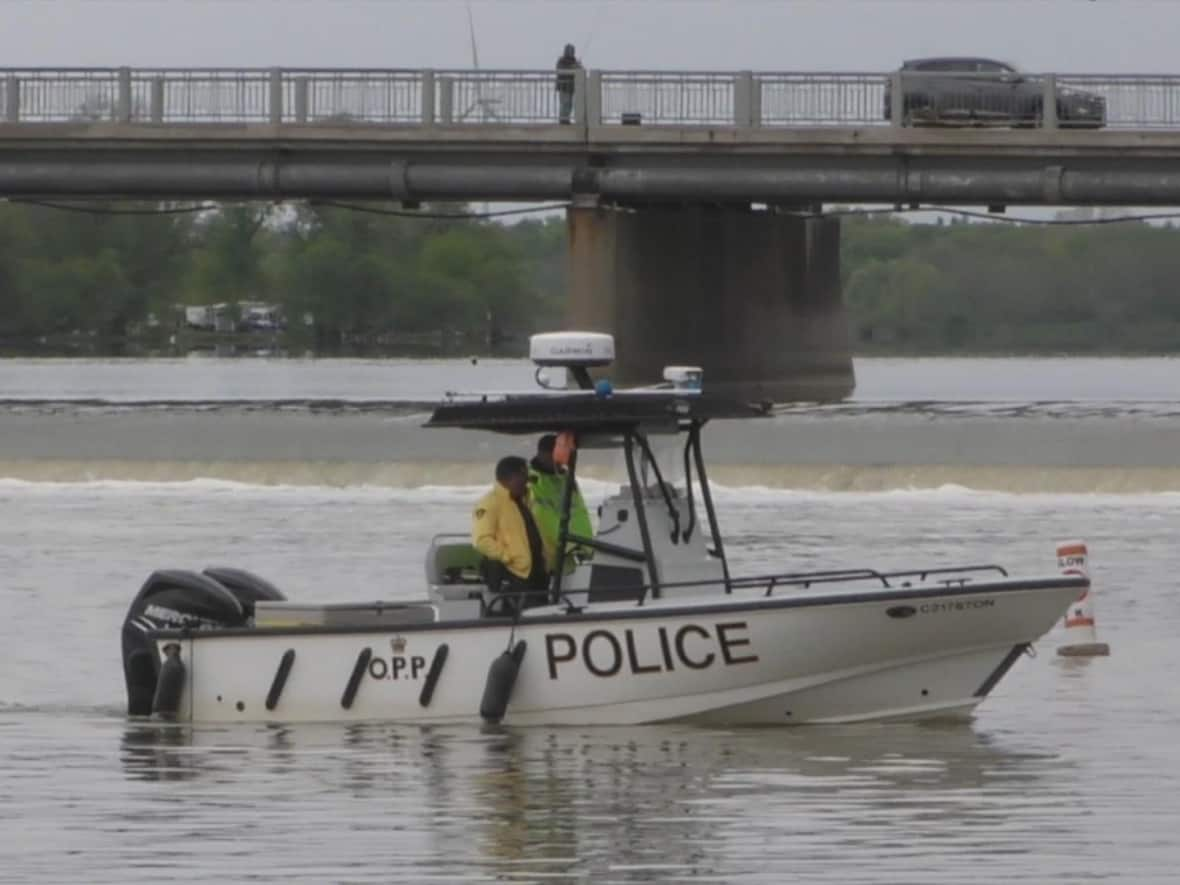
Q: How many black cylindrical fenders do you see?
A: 2